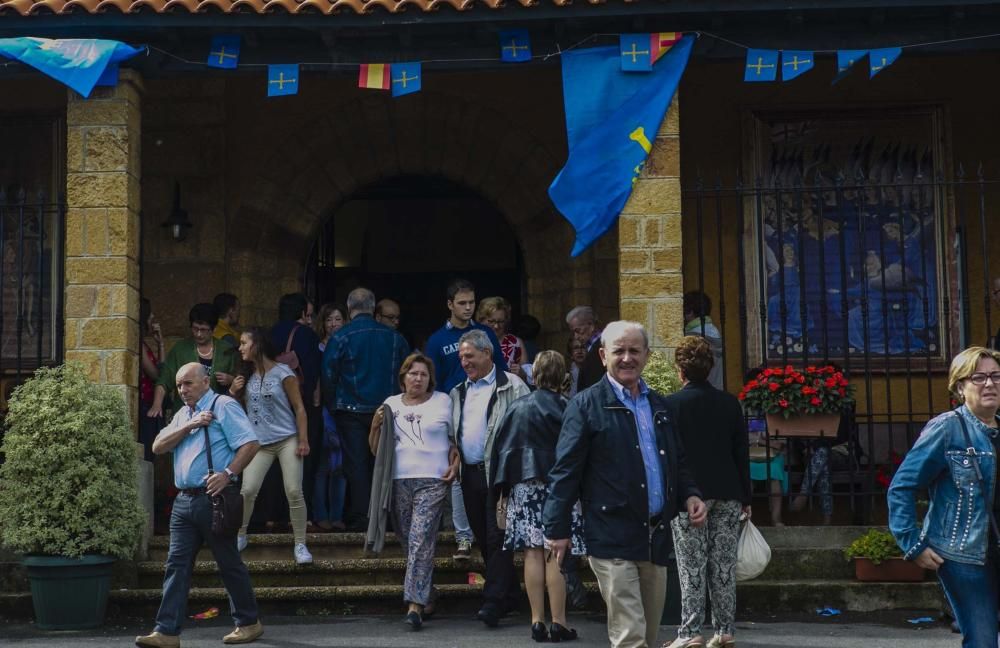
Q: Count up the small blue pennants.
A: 9